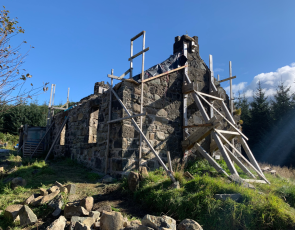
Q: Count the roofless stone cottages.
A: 1